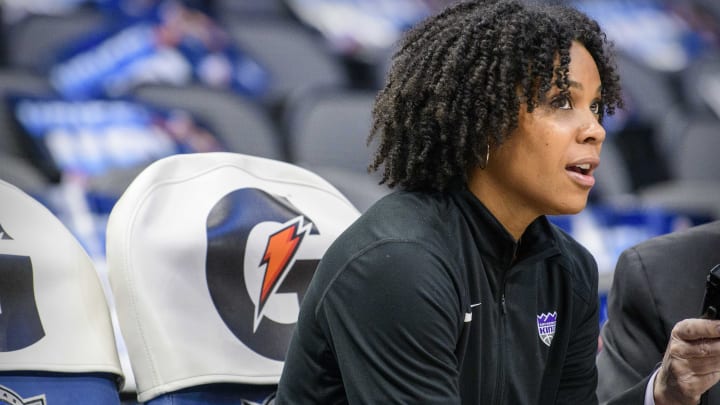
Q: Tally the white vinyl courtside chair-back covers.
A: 2